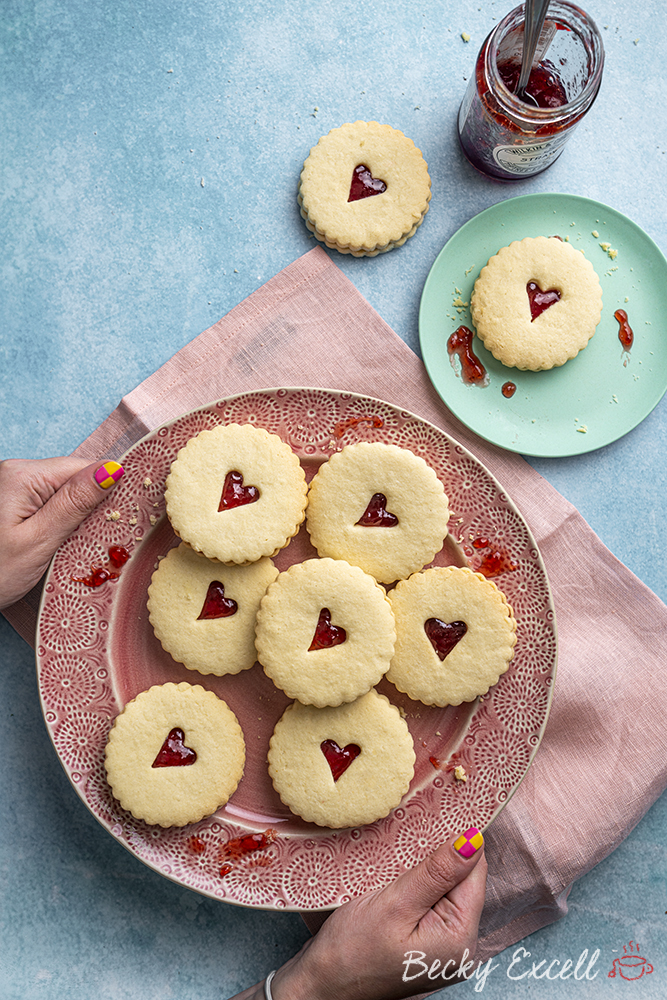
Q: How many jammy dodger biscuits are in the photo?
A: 9